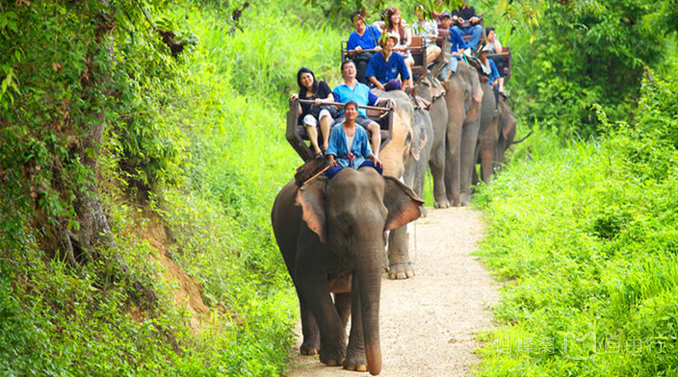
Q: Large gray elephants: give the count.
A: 5